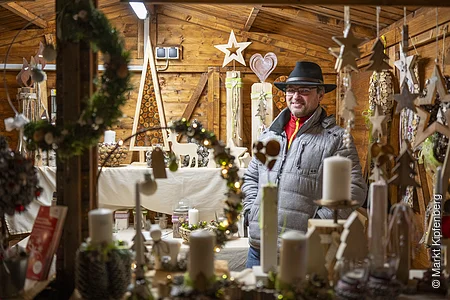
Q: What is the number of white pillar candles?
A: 6